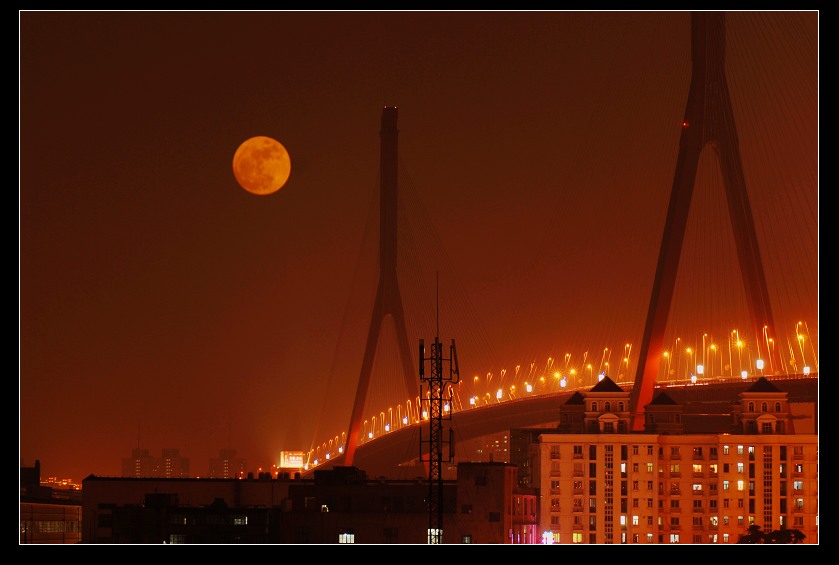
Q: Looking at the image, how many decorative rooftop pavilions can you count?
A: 4